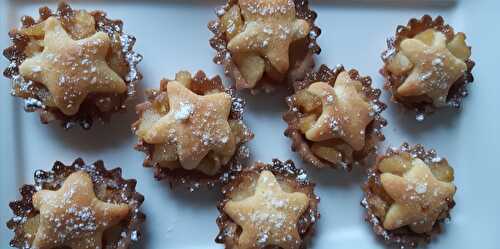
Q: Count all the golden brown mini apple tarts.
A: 8